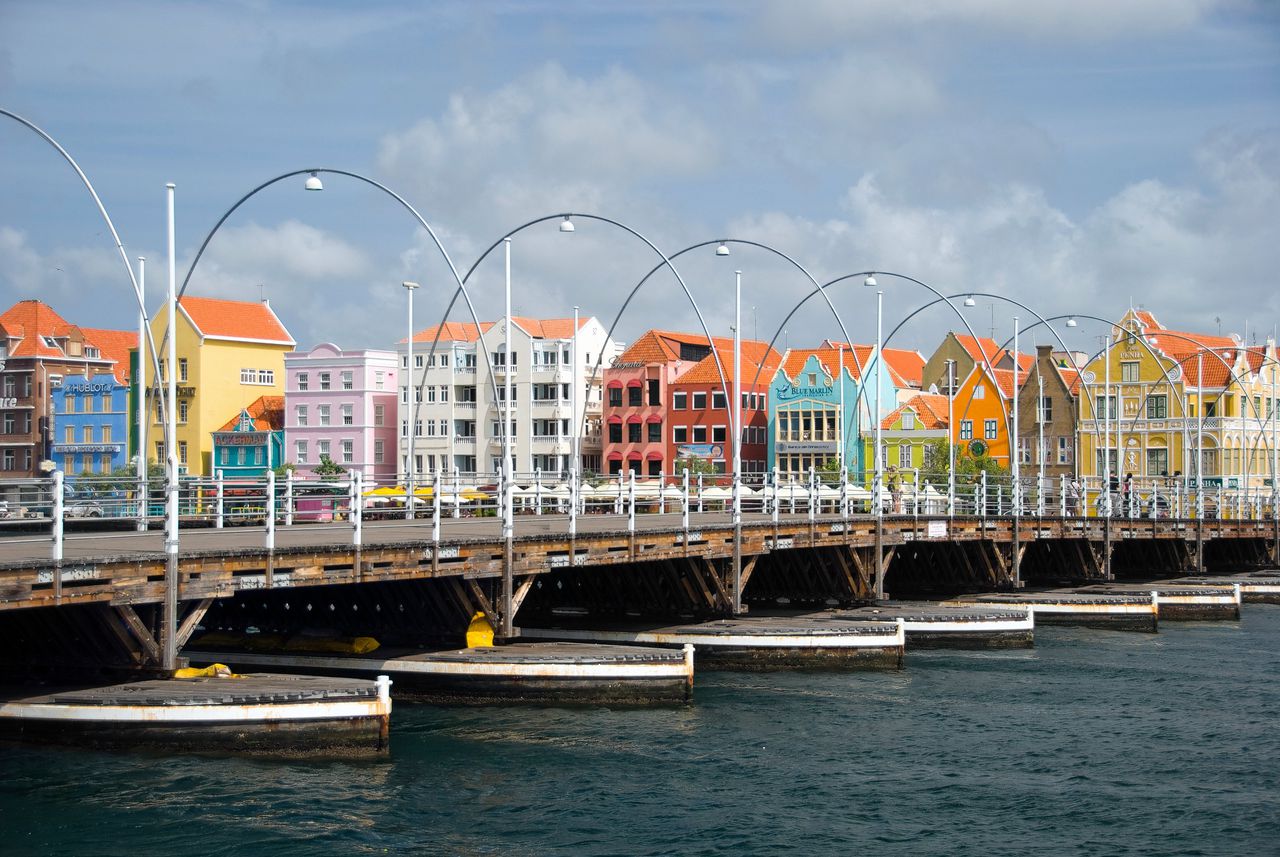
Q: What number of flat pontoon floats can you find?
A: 7